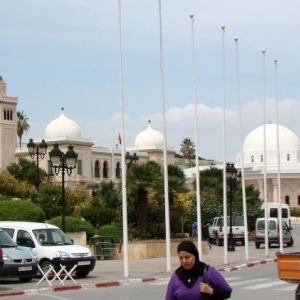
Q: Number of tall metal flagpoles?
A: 7